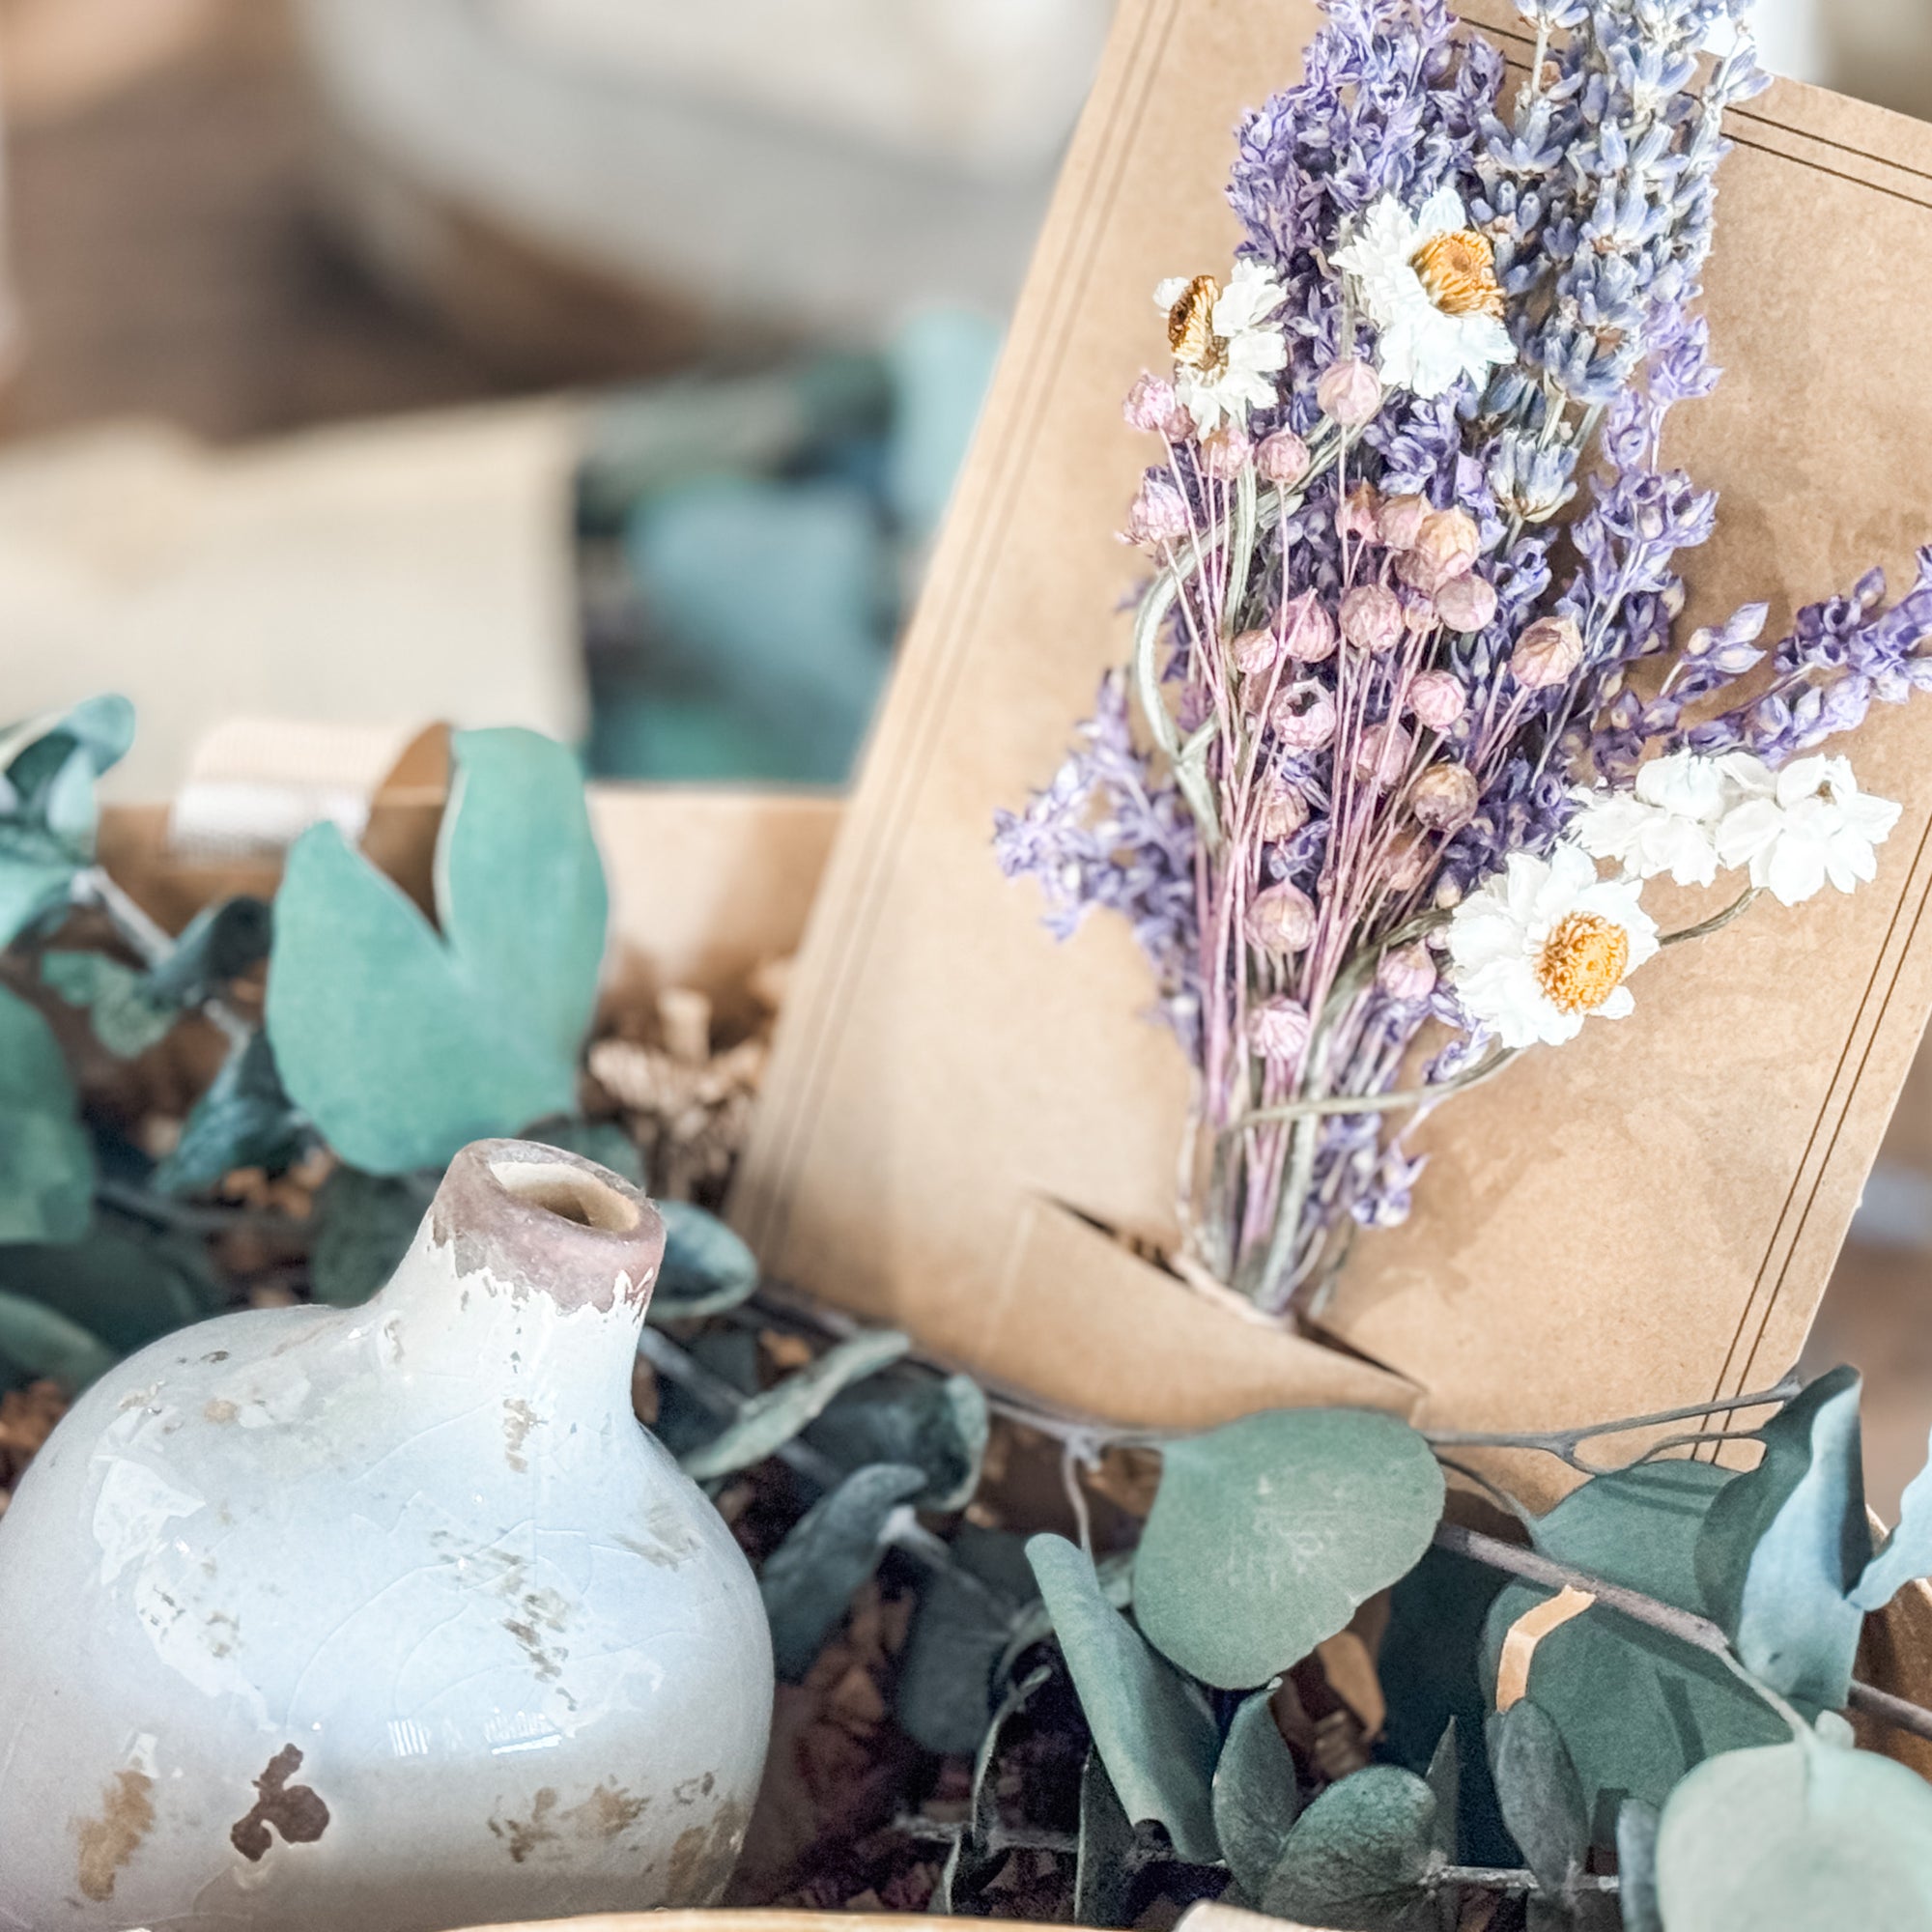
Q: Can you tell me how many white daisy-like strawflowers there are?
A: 5